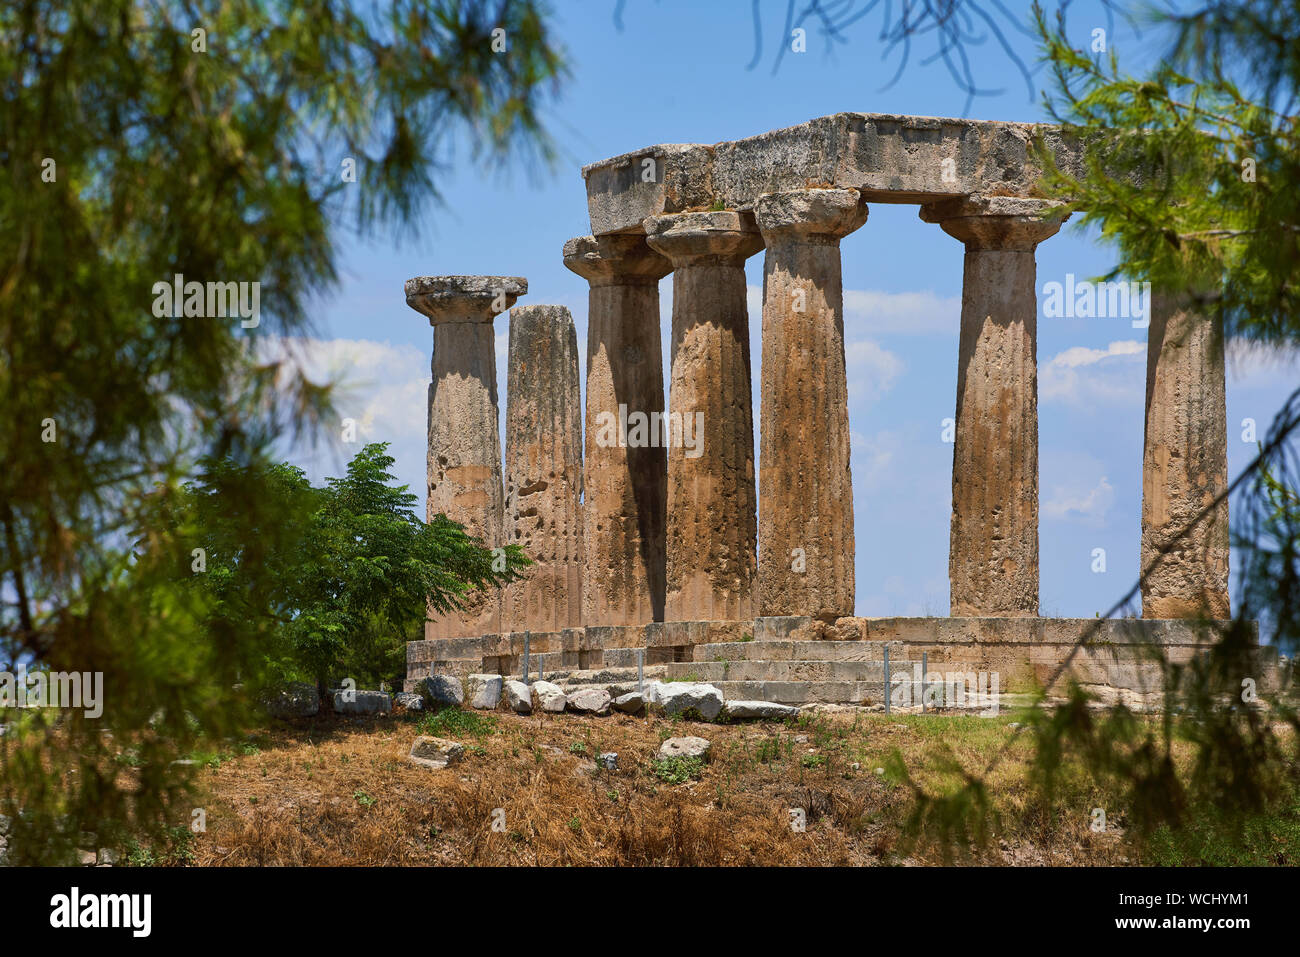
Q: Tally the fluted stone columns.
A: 7